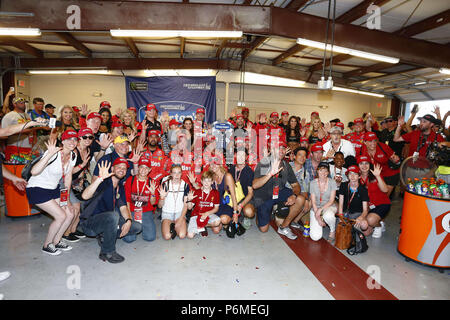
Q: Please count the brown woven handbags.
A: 1